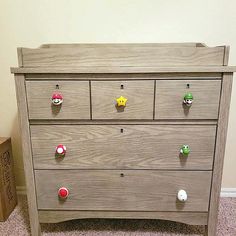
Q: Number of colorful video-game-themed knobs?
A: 7